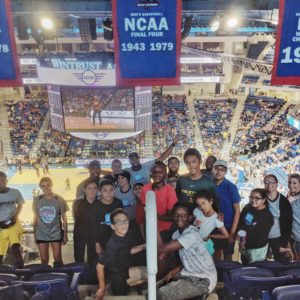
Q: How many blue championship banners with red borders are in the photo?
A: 3